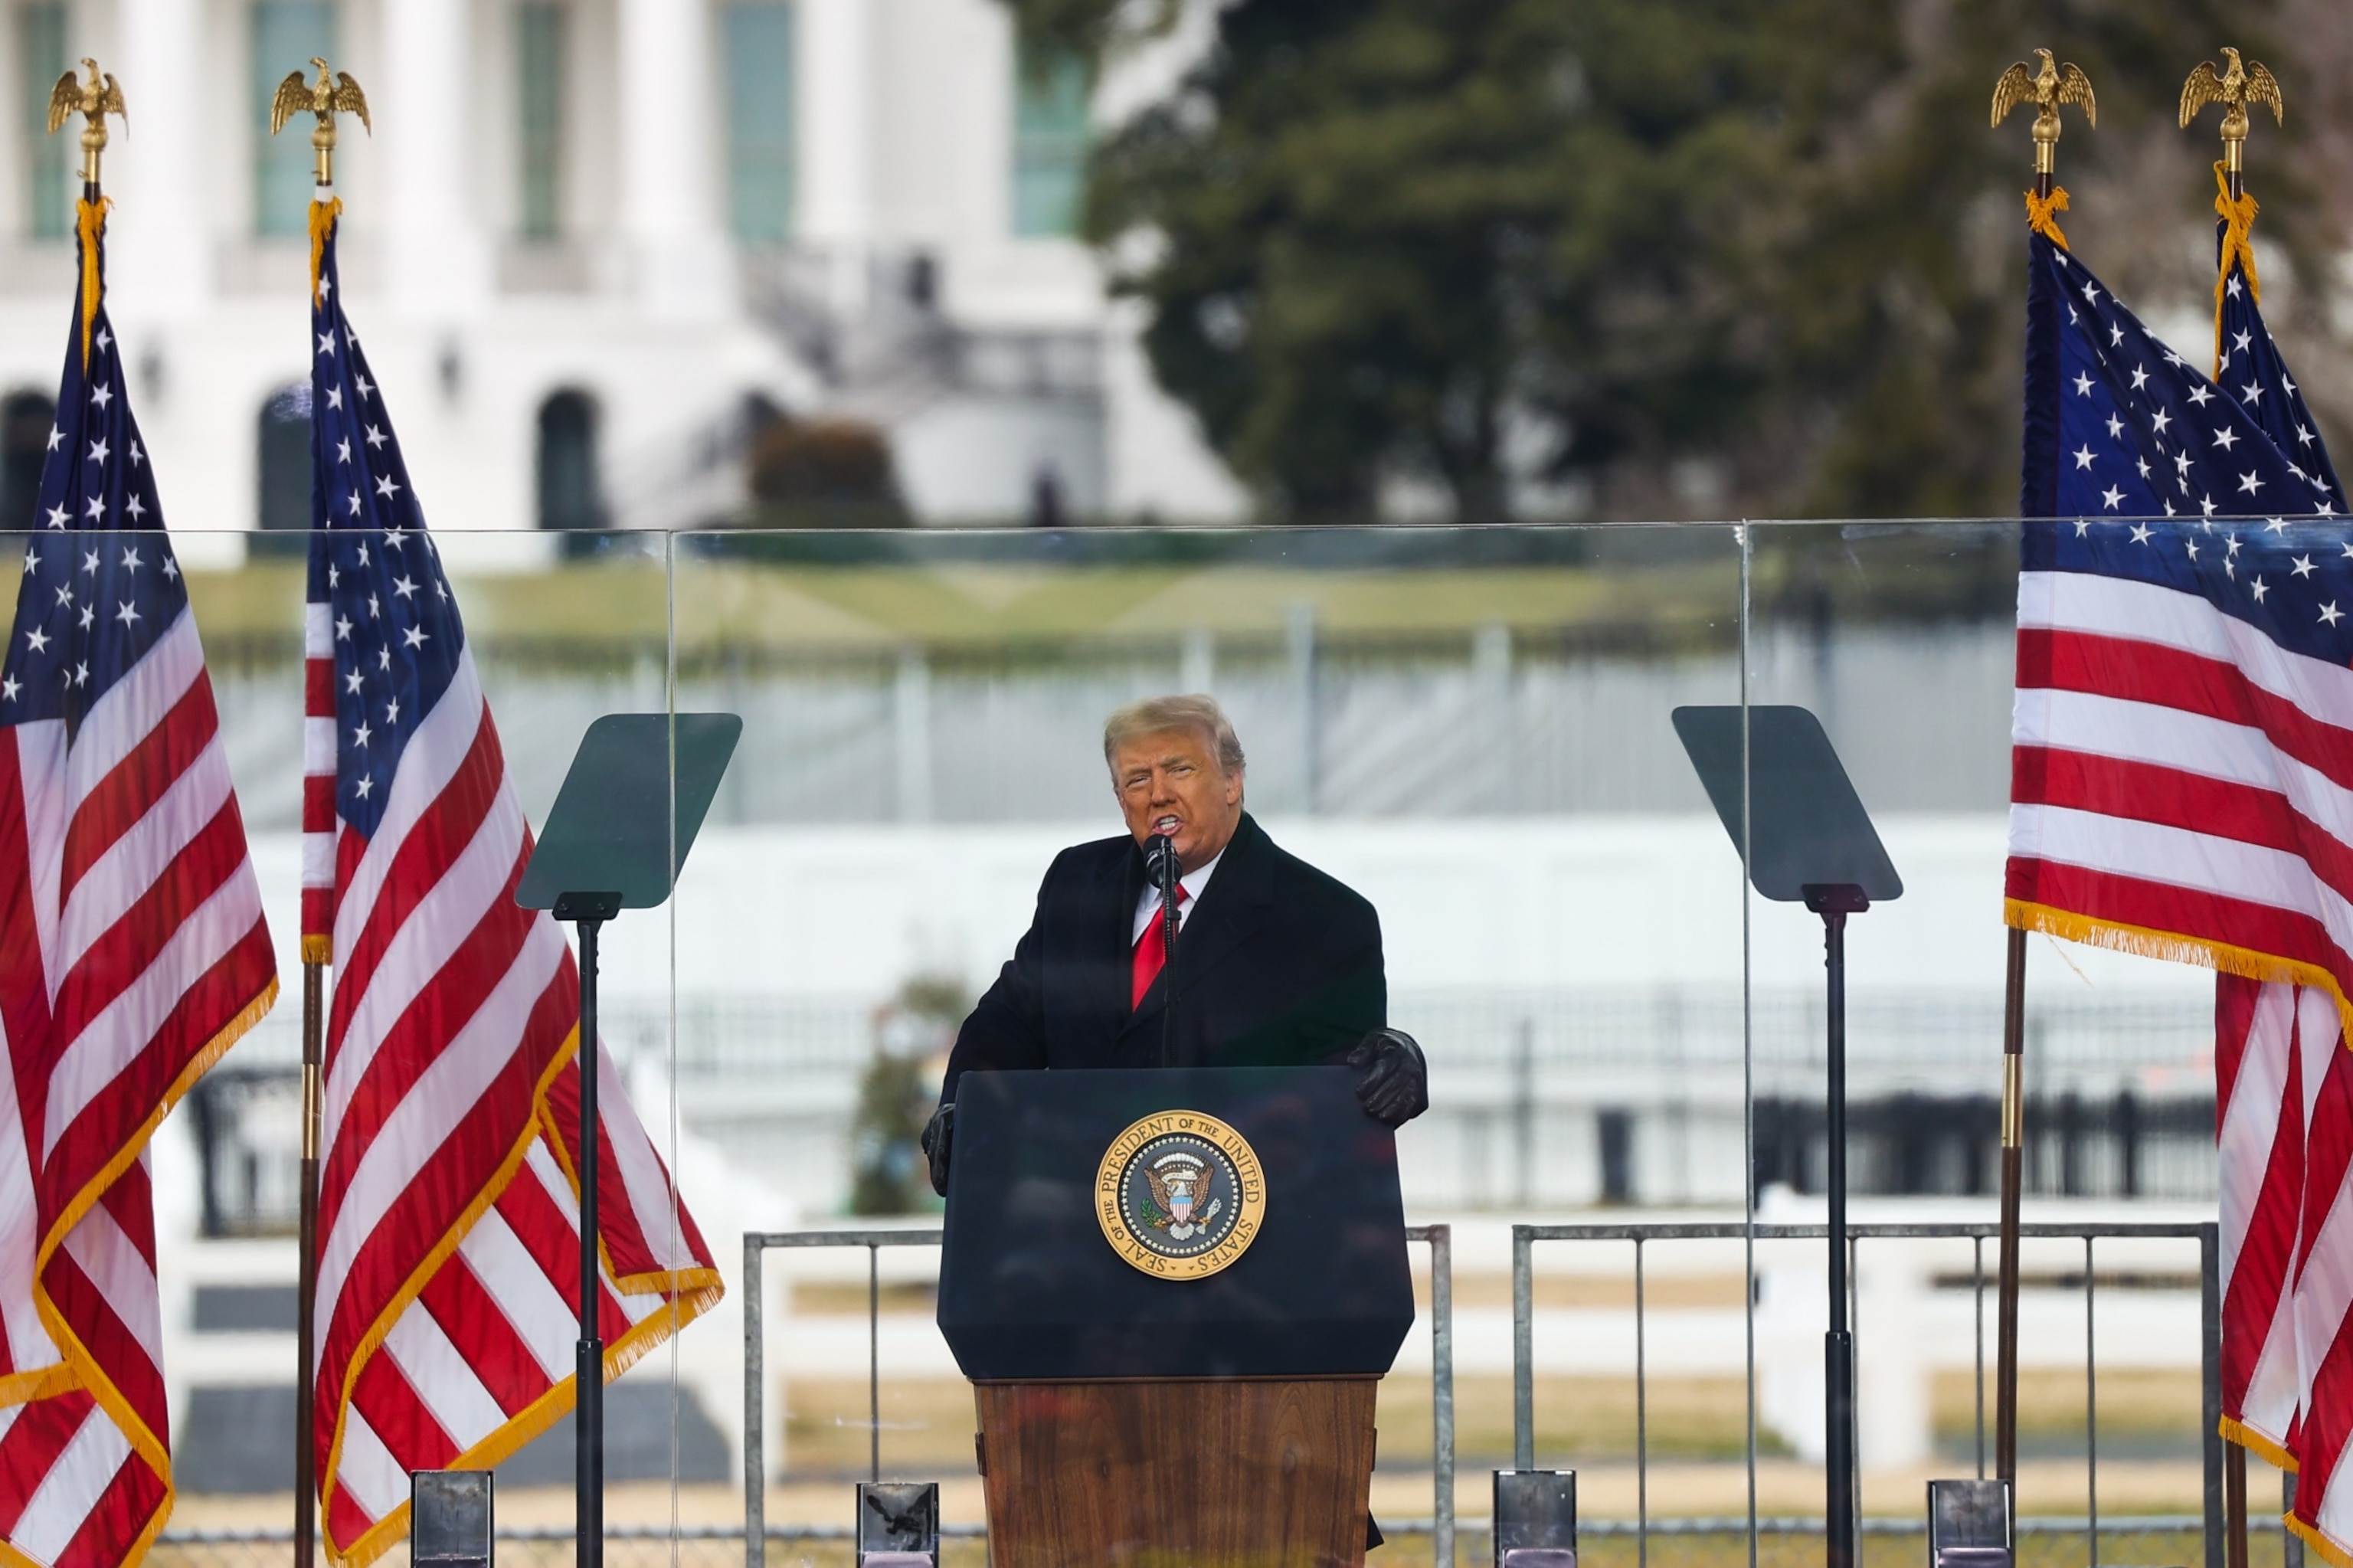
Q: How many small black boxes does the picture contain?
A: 4